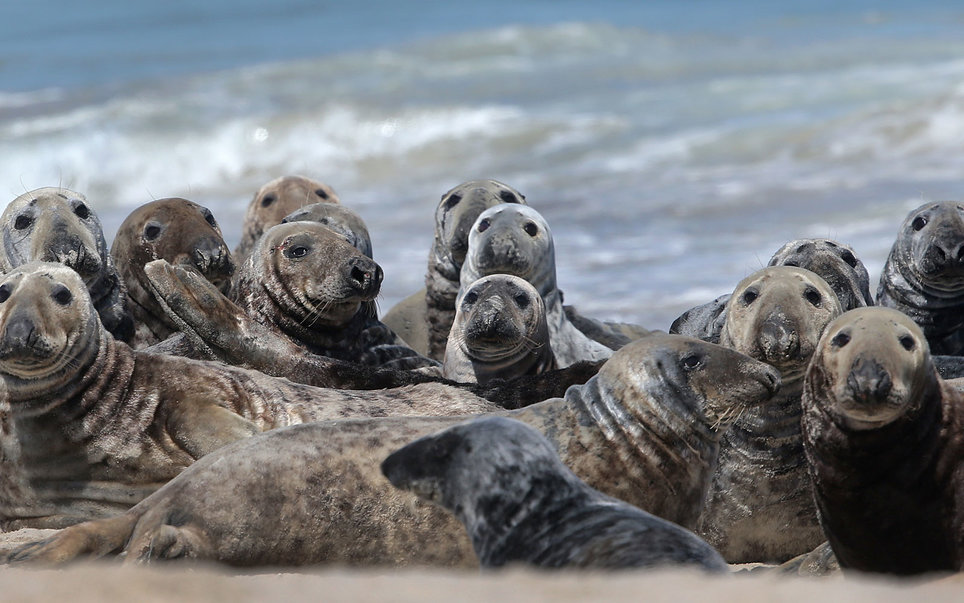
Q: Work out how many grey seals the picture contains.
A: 15